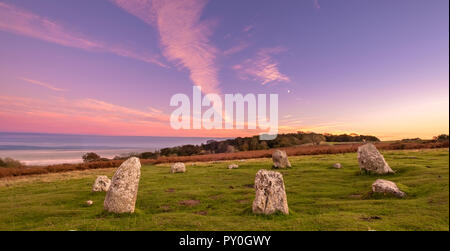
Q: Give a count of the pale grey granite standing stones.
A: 7